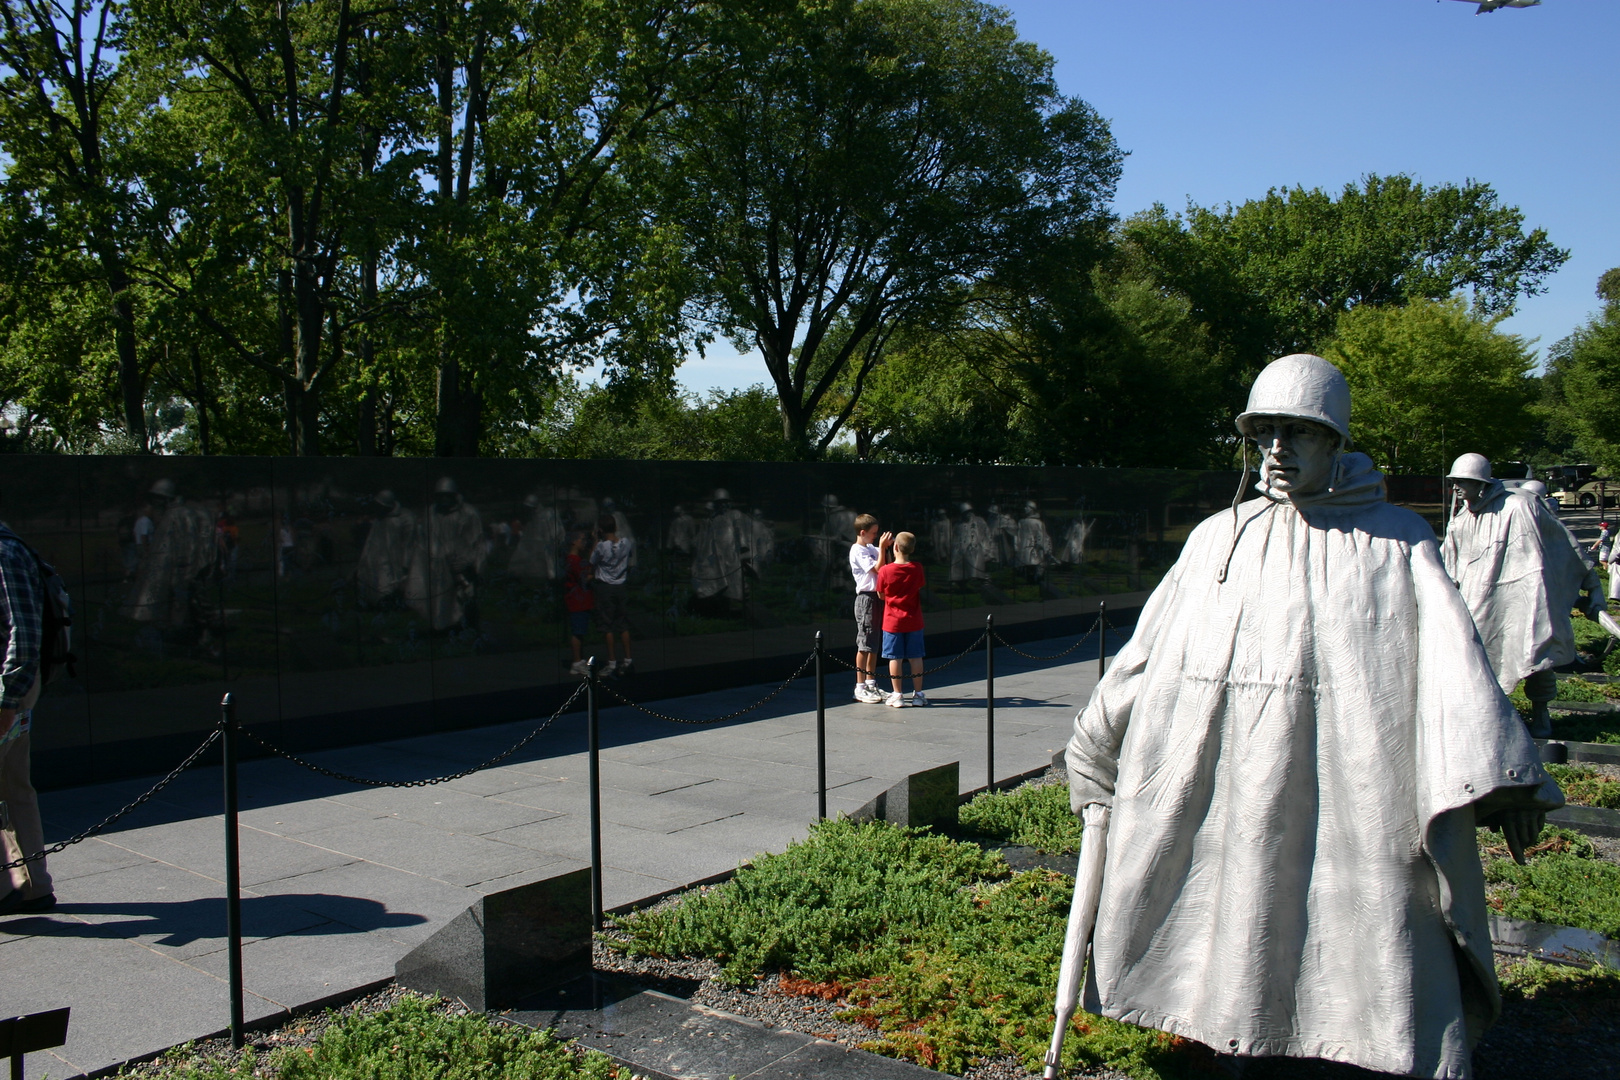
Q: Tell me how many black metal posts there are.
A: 5